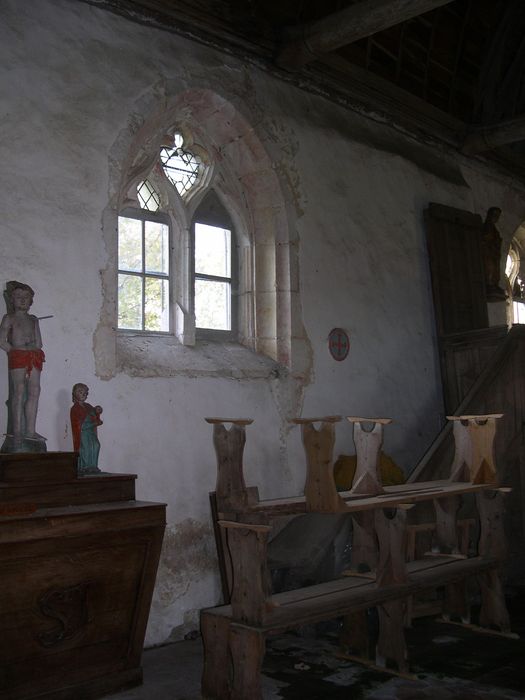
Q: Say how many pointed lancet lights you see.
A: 2